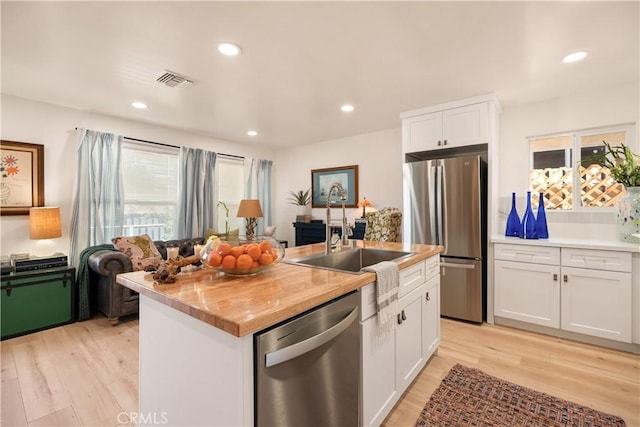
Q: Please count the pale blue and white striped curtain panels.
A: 3